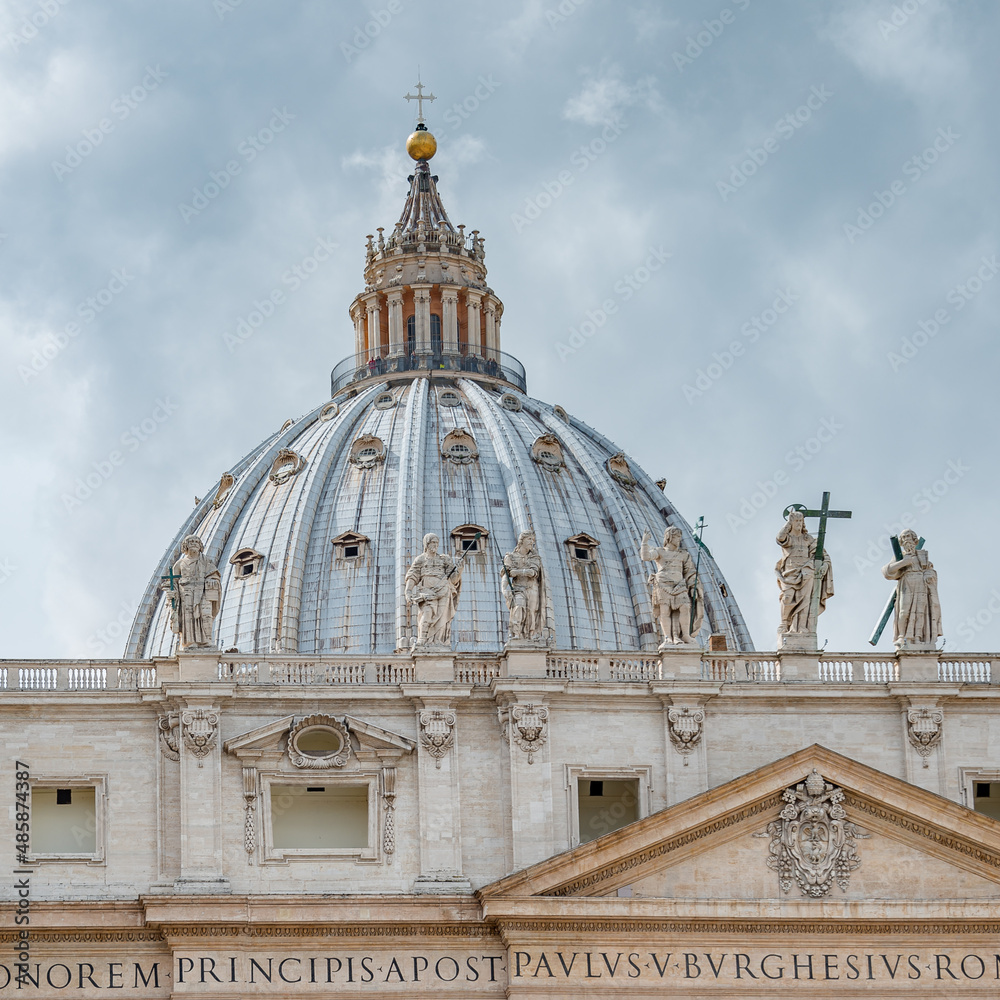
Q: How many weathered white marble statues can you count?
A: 6